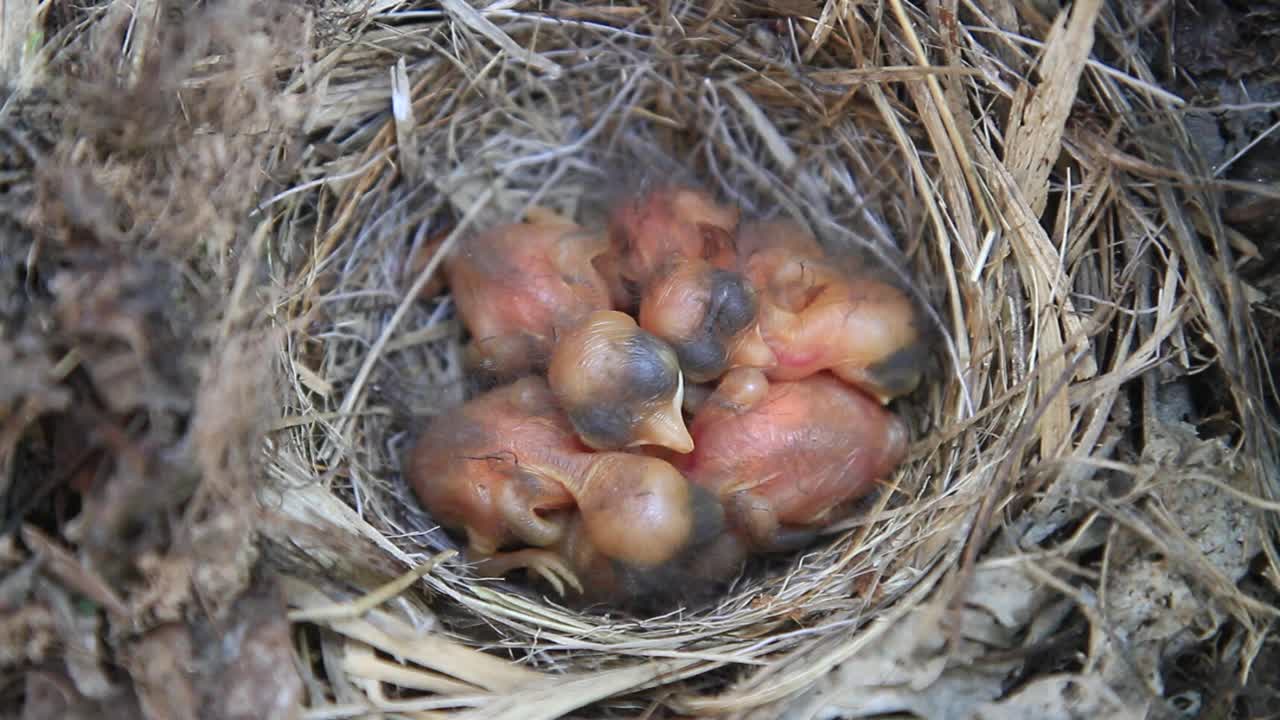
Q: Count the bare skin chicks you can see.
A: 5